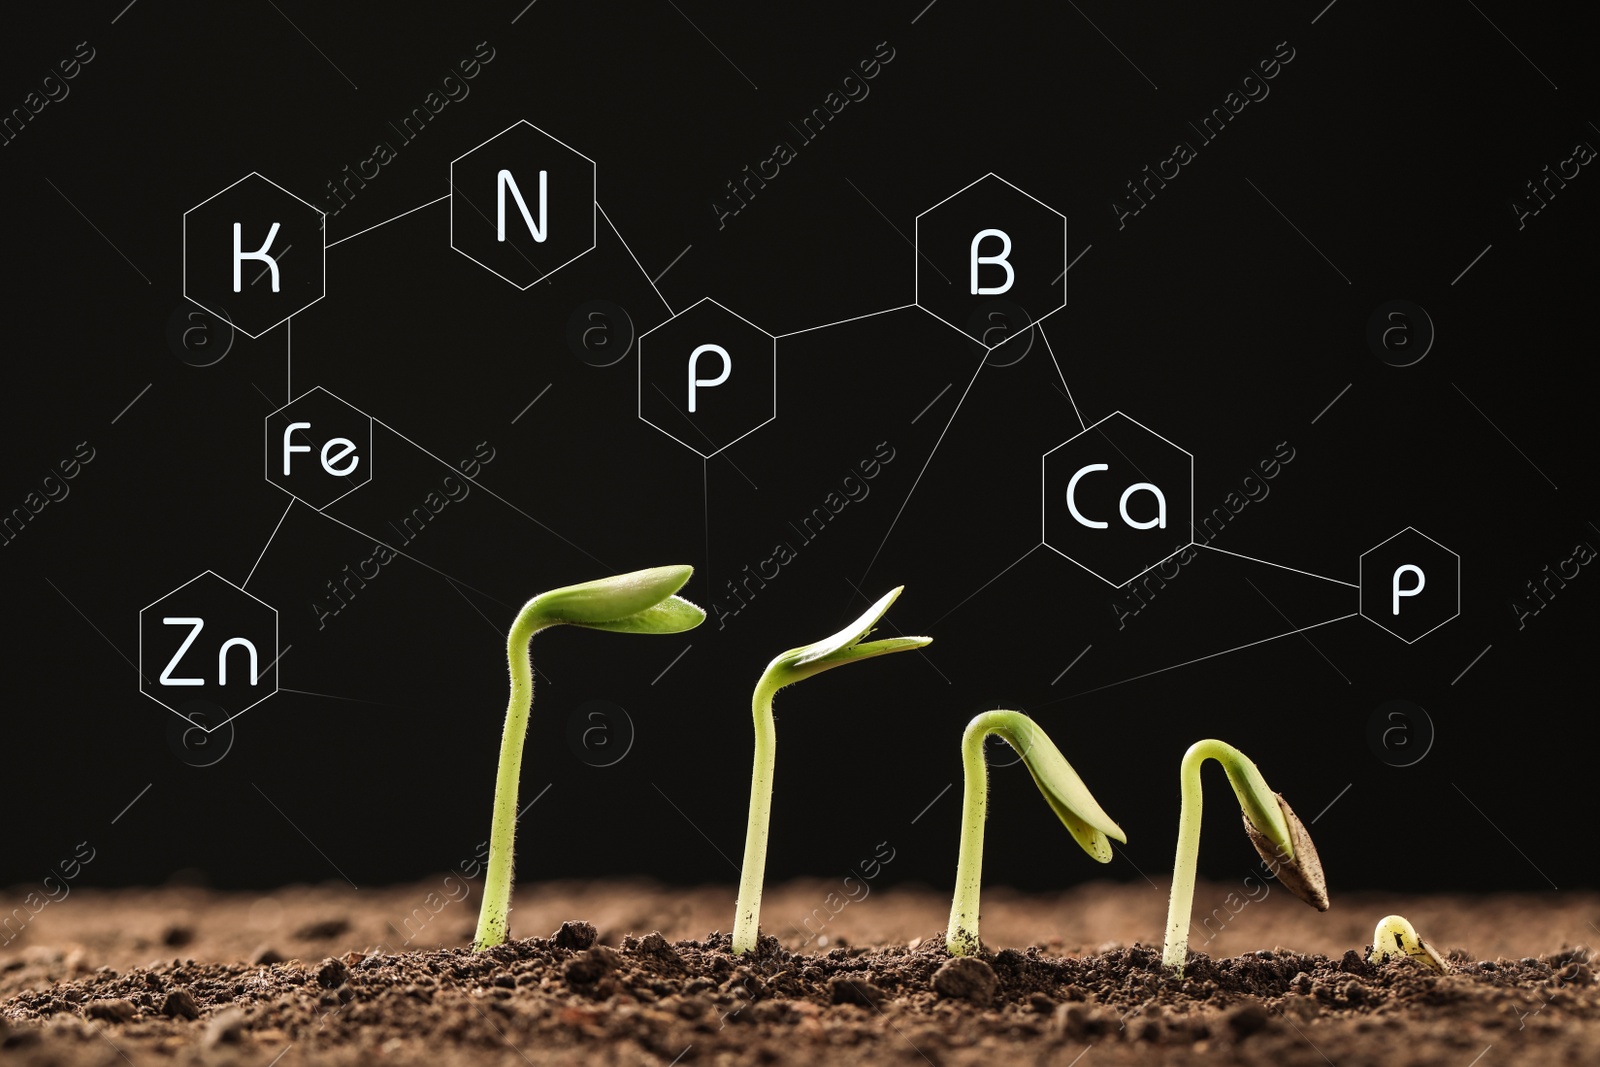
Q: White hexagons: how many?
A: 8